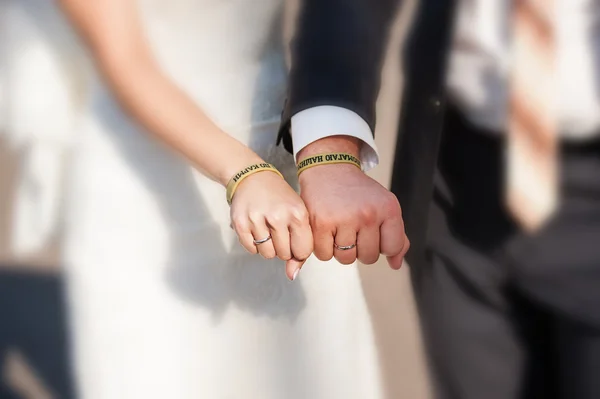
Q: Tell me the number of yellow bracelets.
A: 2